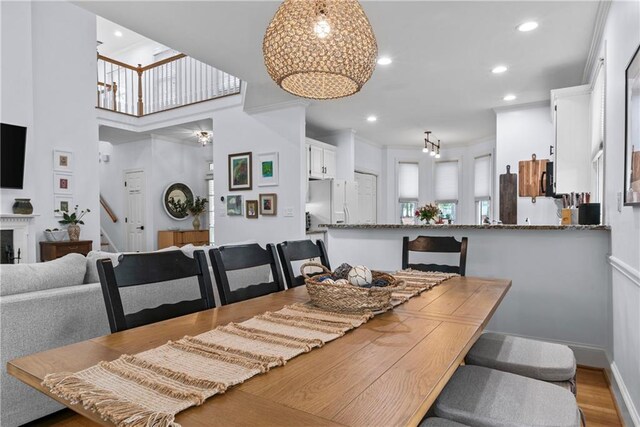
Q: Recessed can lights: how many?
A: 6